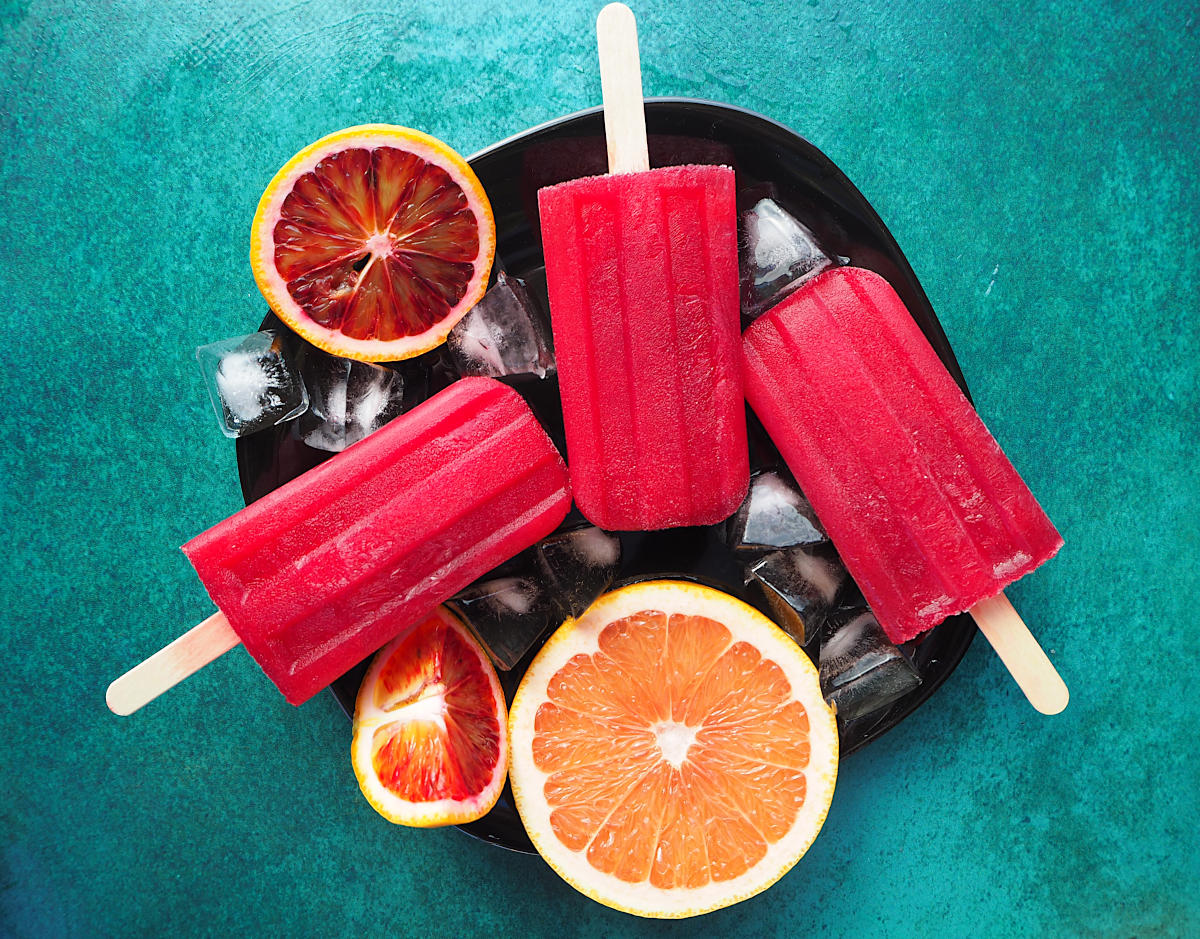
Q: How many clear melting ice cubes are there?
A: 9